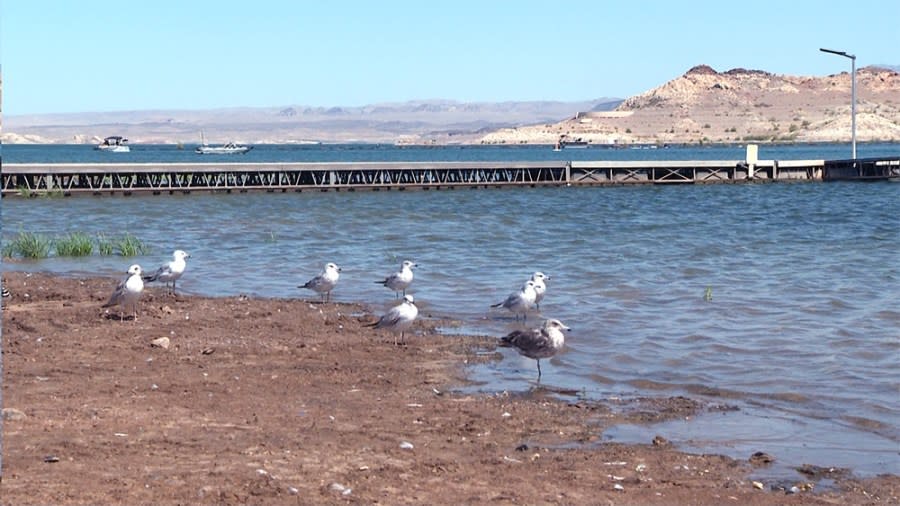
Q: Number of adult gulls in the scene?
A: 7